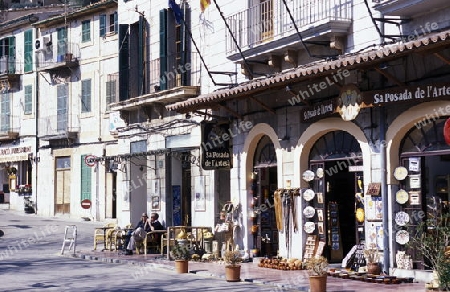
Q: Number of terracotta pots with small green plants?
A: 3